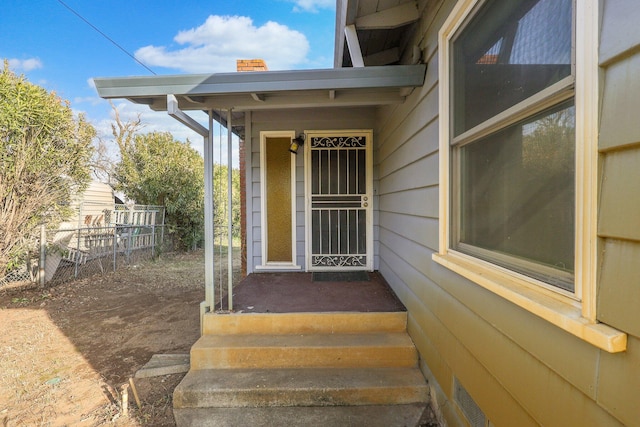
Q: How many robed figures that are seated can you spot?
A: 0